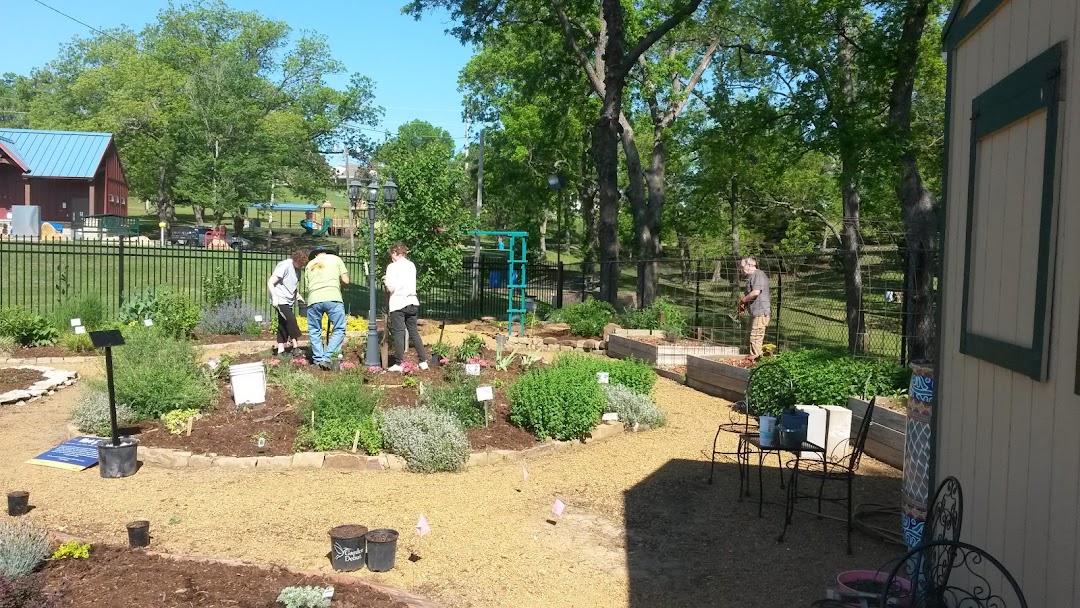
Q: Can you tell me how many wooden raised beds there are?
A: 3